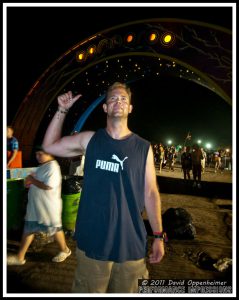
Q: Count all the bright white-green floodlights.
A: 3